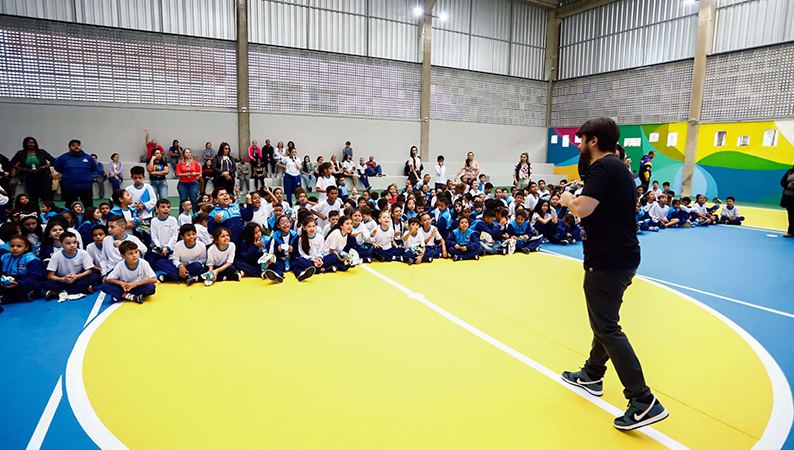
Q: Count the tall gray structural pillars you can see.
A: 4